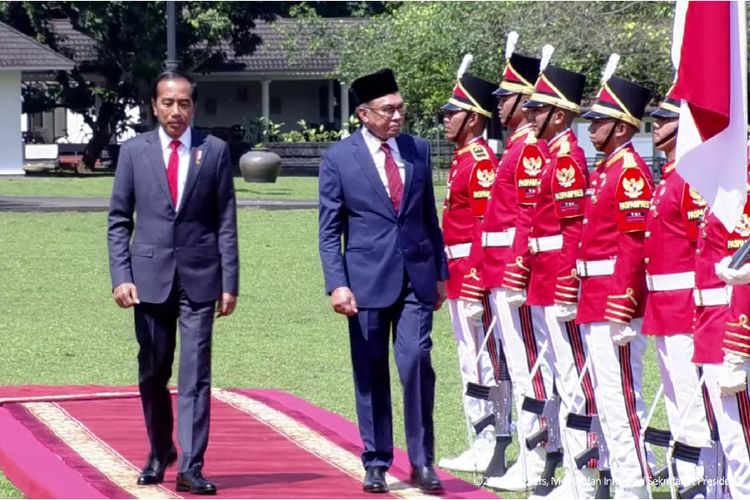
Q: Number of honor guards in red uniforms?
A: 6